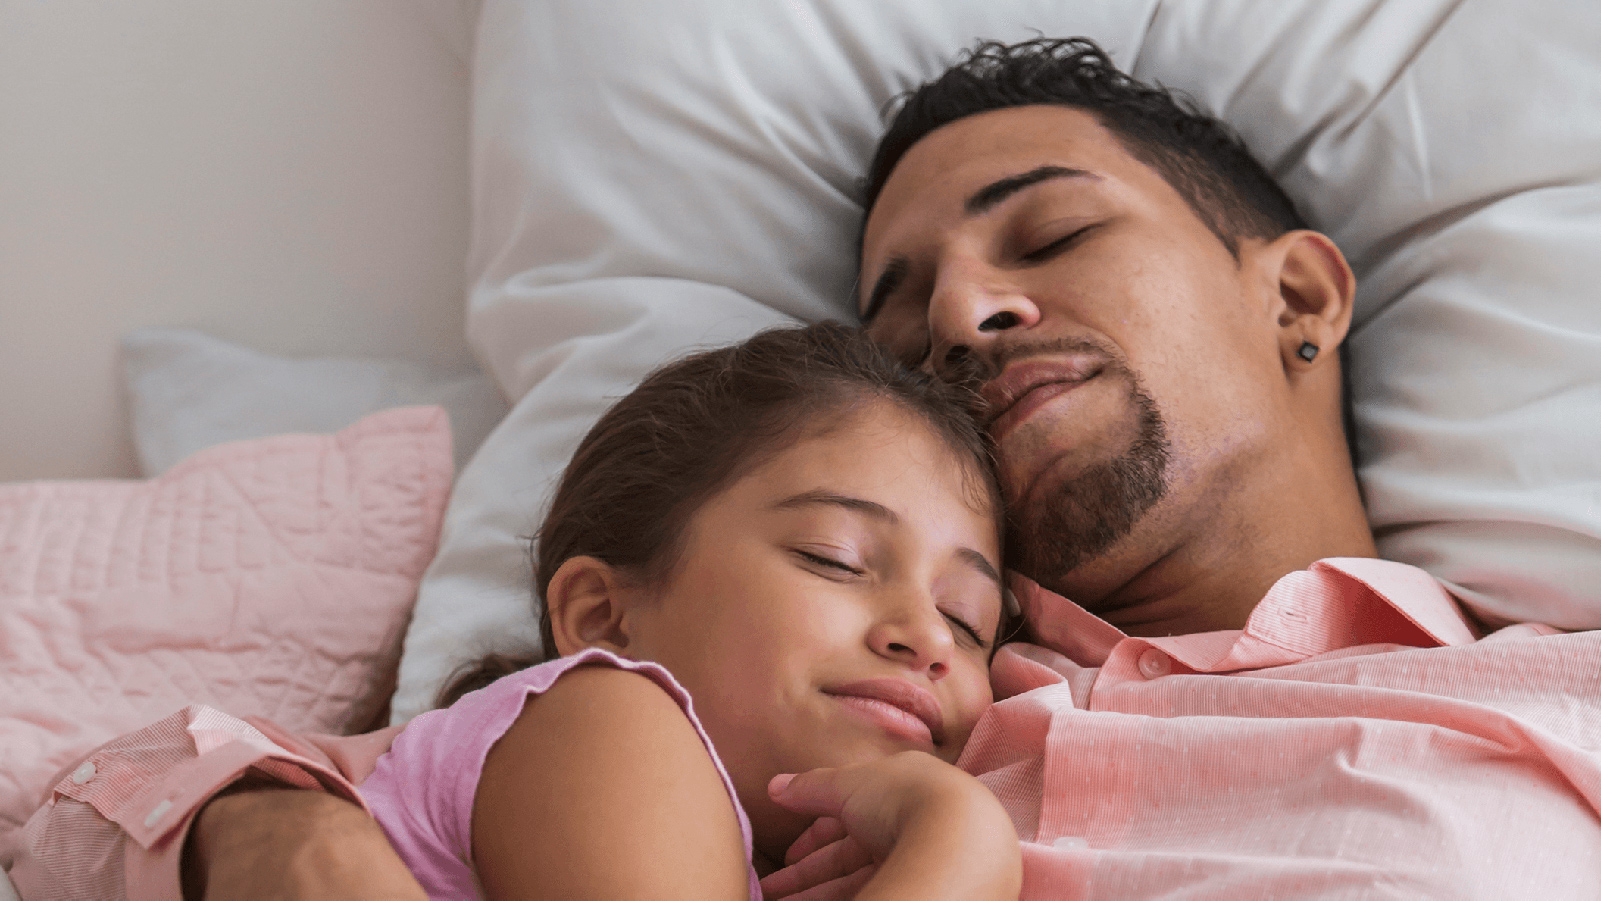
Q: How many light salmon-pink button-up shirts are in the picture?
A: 1